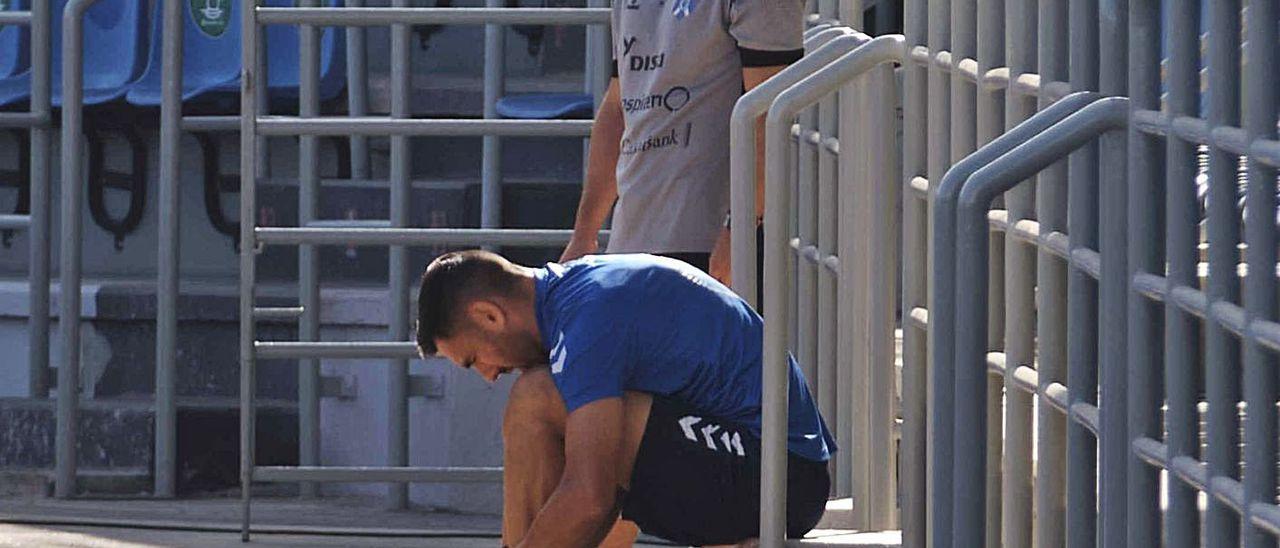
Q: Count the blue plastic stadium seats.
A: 5